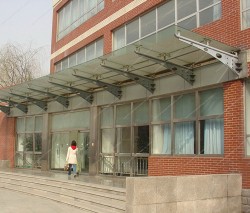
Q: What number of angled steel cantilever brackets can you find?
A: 9